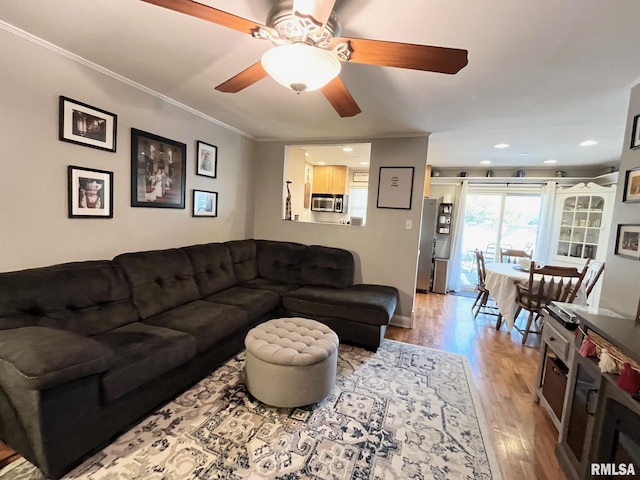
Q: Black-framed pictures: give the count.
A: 9